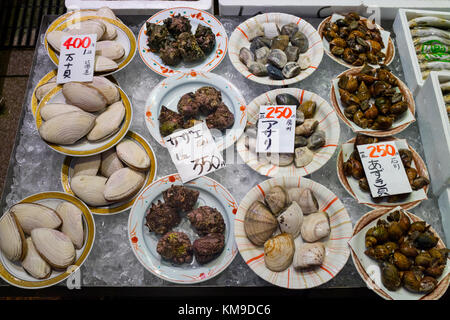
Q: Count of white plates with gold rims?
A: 6